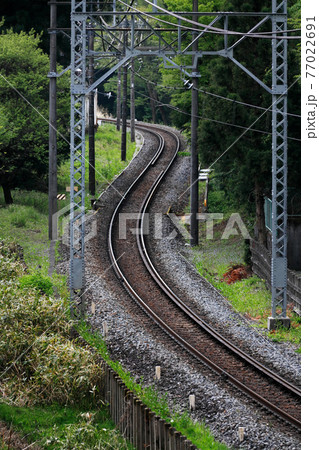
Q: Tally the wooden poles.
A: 6